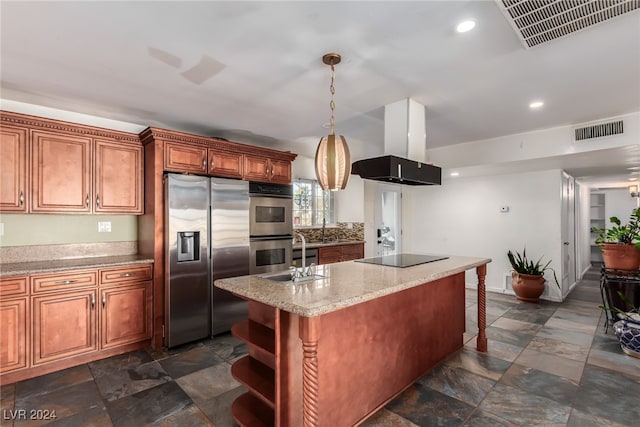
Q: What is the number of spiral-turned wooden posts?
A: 2